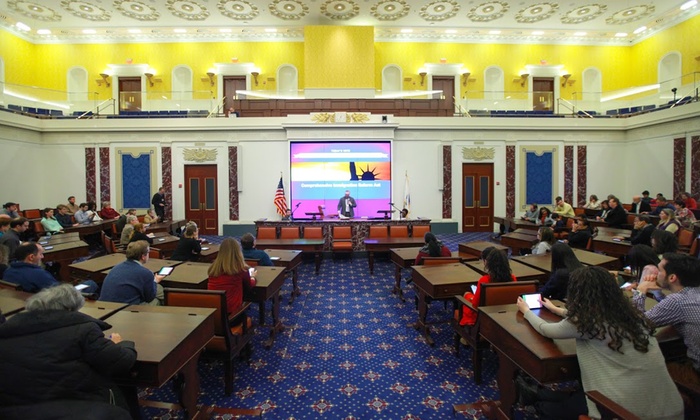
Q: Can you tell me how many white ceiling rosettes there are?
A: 13